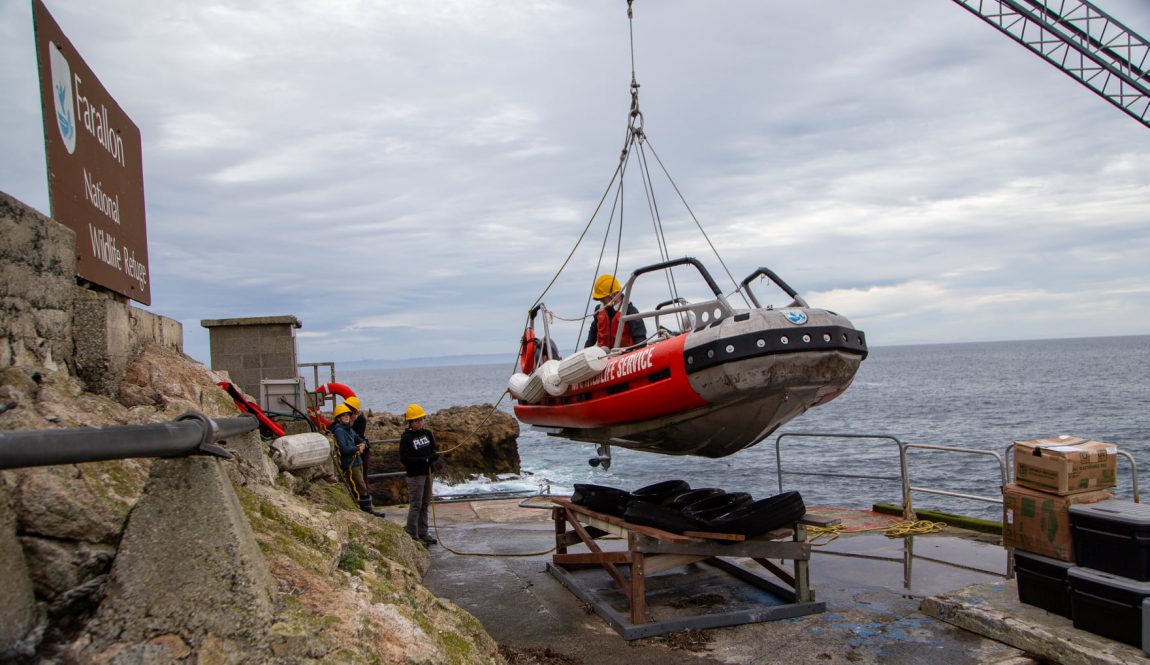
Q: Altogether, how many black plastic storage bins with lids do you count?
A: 3